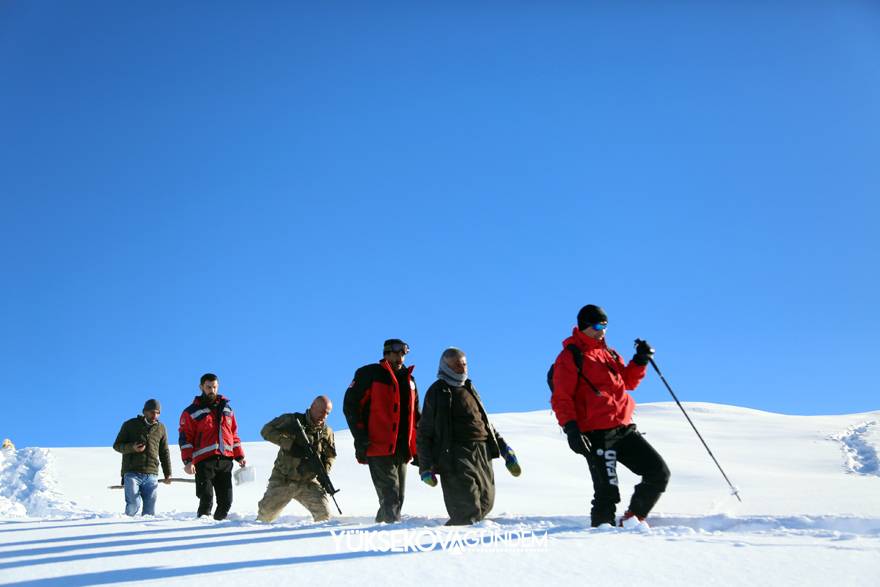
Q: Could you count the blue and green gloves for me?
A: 2